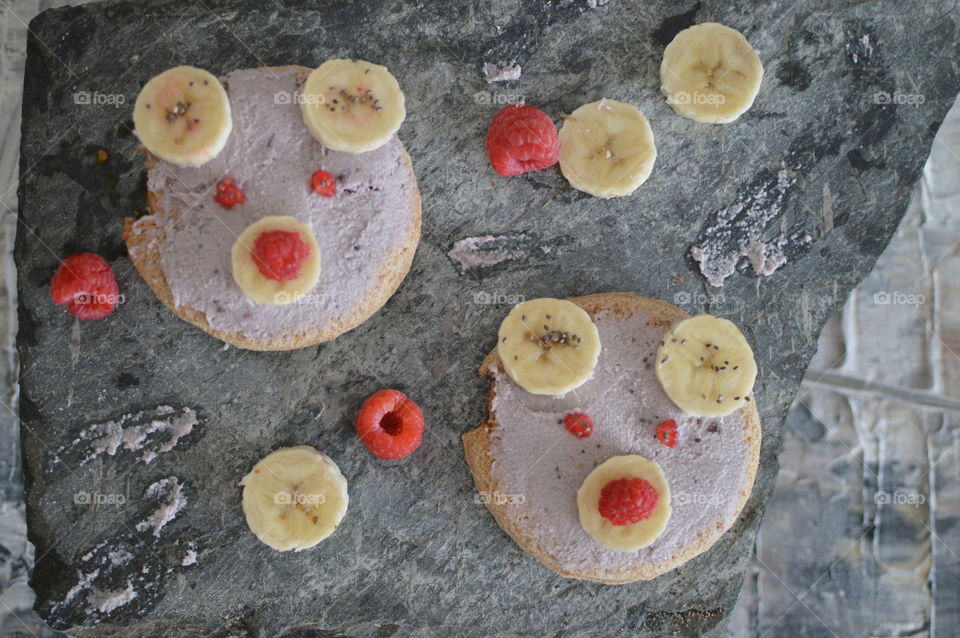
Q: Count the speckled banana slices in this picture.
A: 4